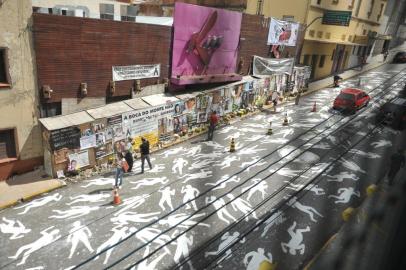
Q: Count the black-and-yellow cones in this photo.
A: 3